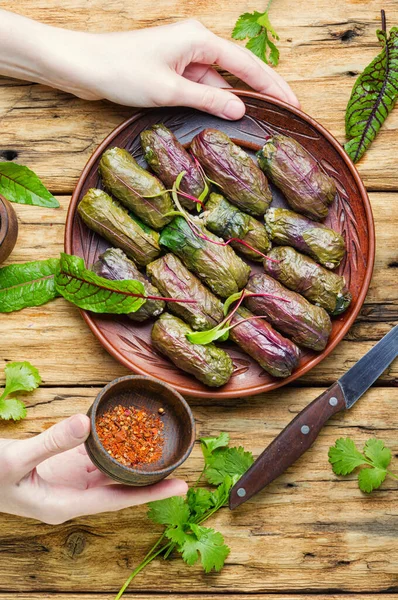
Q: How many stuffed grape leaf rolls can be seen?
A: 14